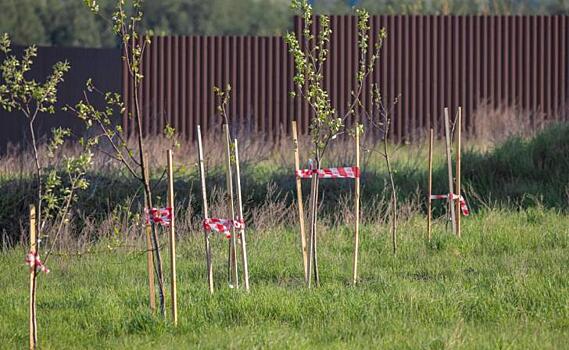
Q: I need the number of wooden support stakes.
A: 12